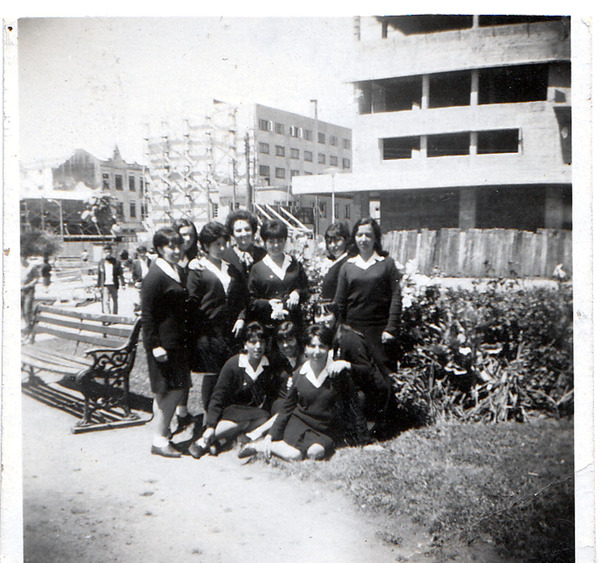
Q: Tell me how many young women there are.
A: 11